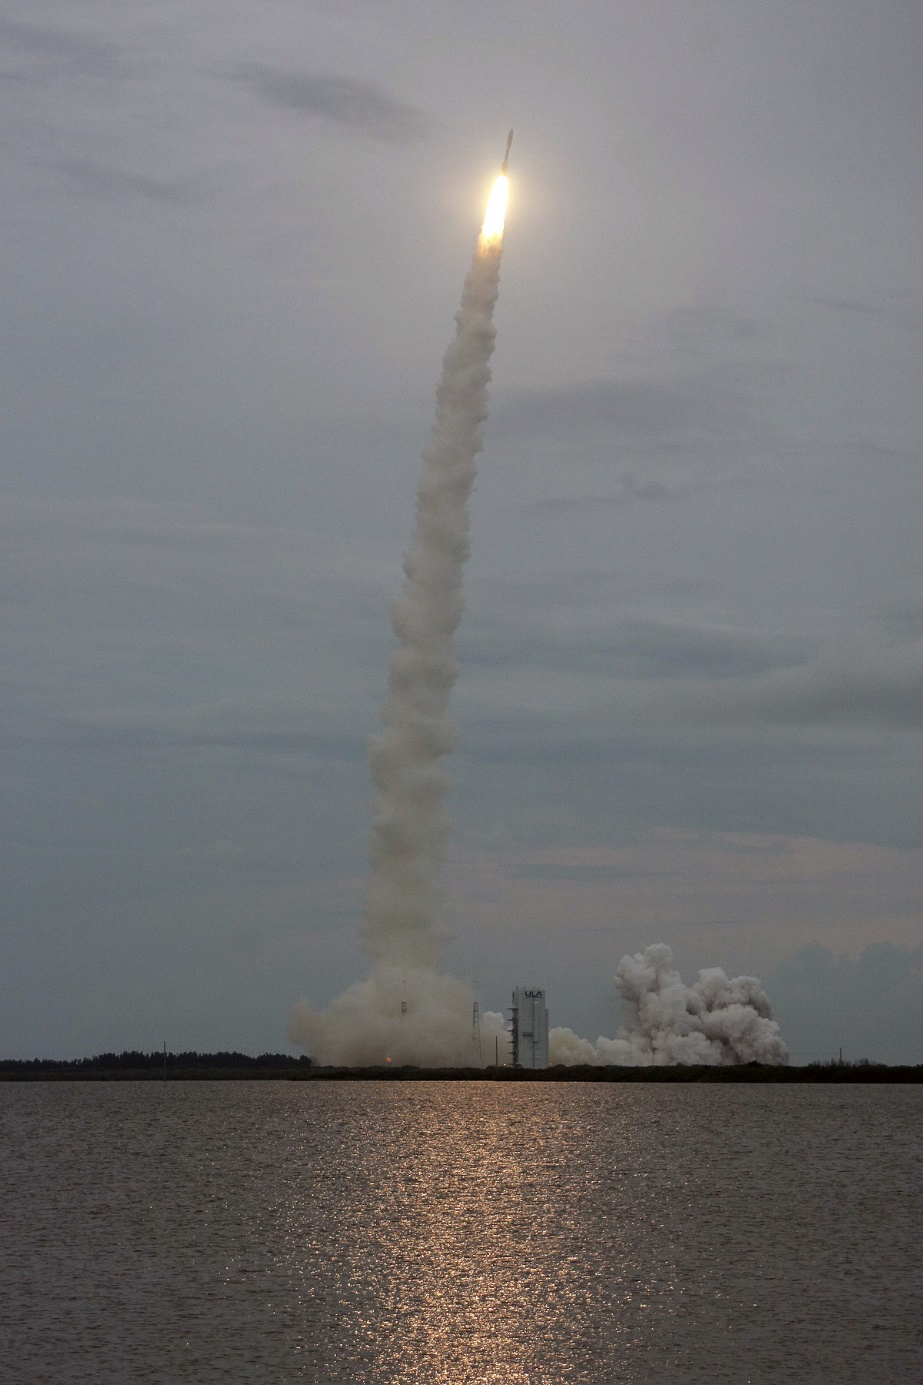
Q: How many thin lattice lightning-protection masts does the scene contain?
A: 2